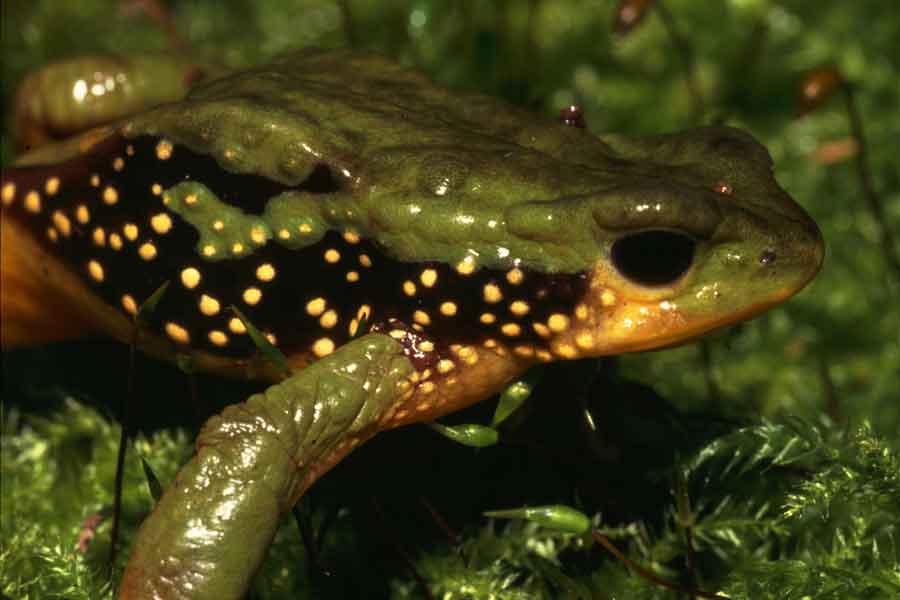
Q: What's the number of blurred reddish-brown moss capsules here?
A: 2